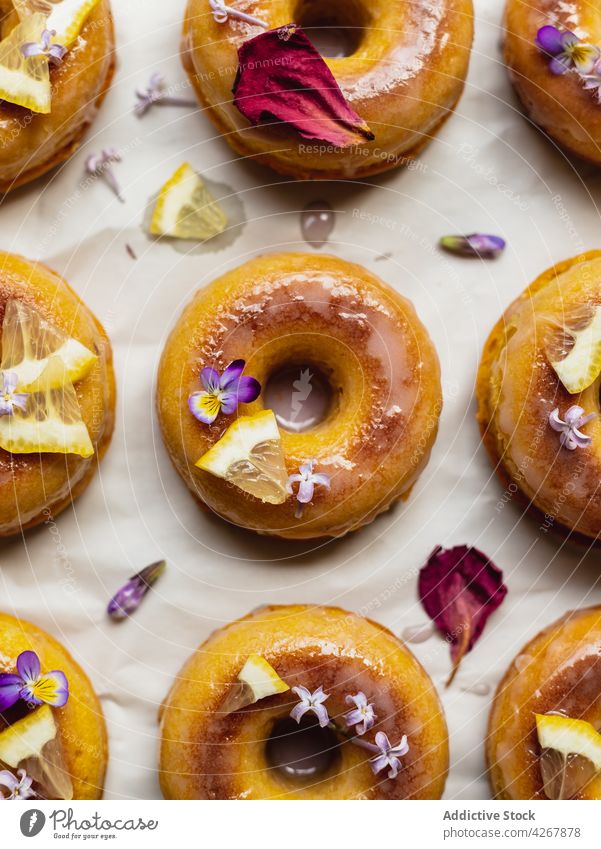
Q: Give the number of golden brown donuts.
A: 9